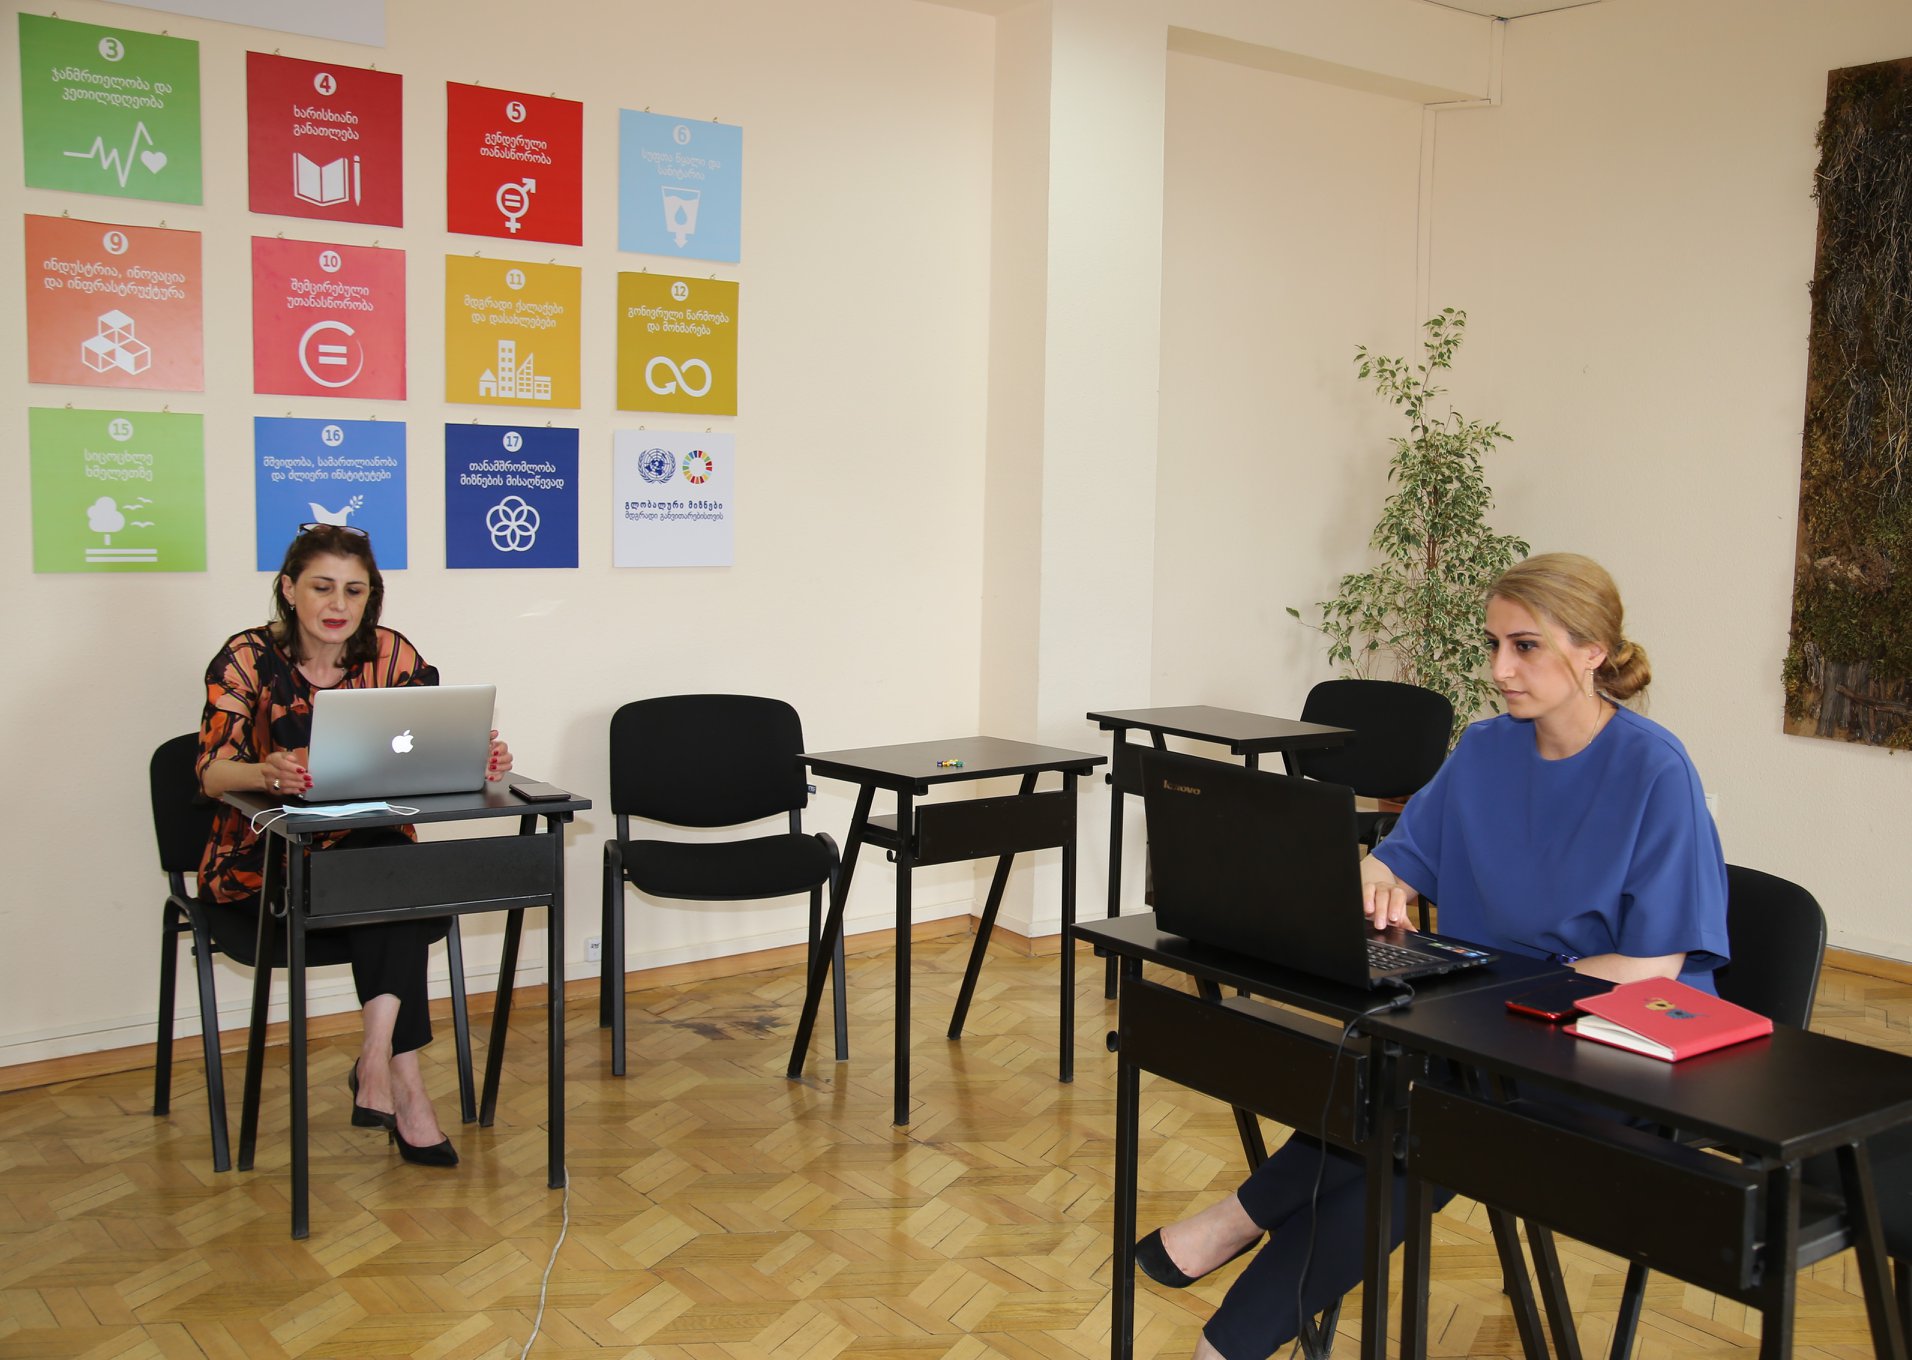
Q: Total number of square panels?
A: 12